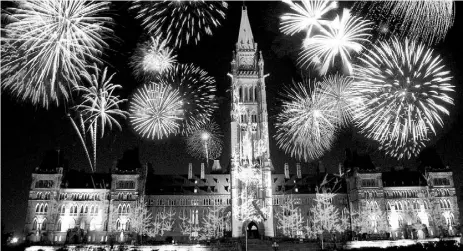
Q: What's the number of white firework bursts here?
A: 13